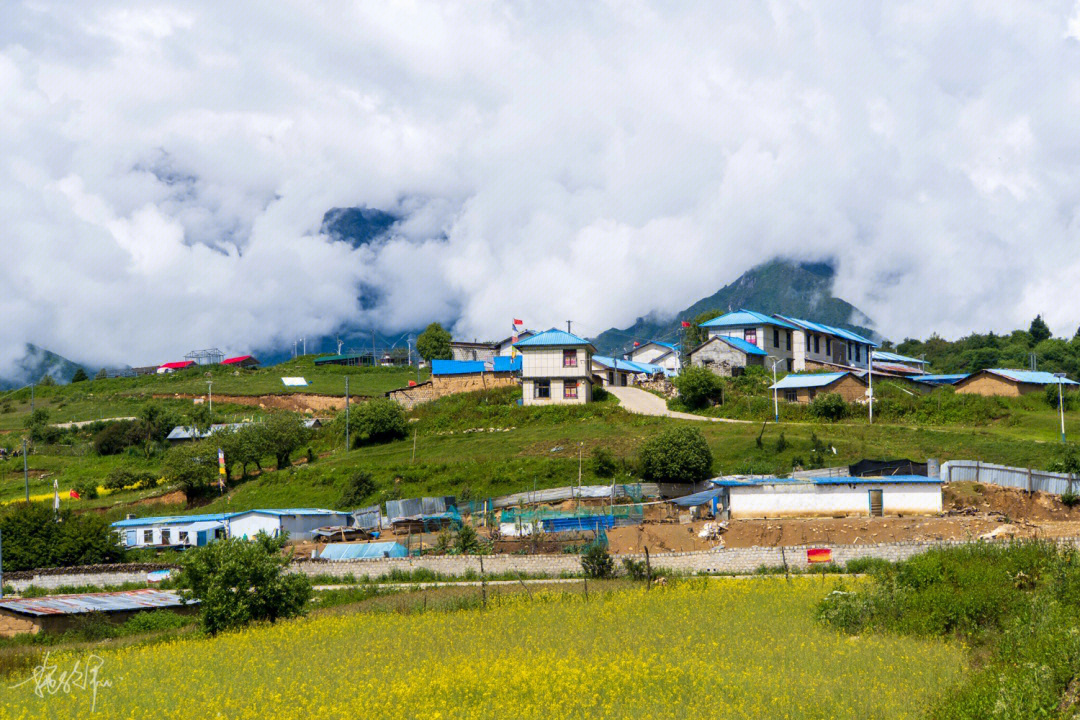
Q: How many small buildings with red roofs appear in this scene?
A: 2